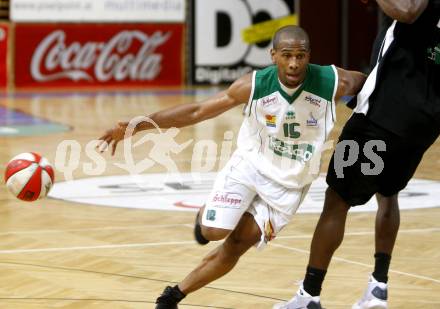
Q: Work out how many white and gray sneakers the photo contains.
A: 2